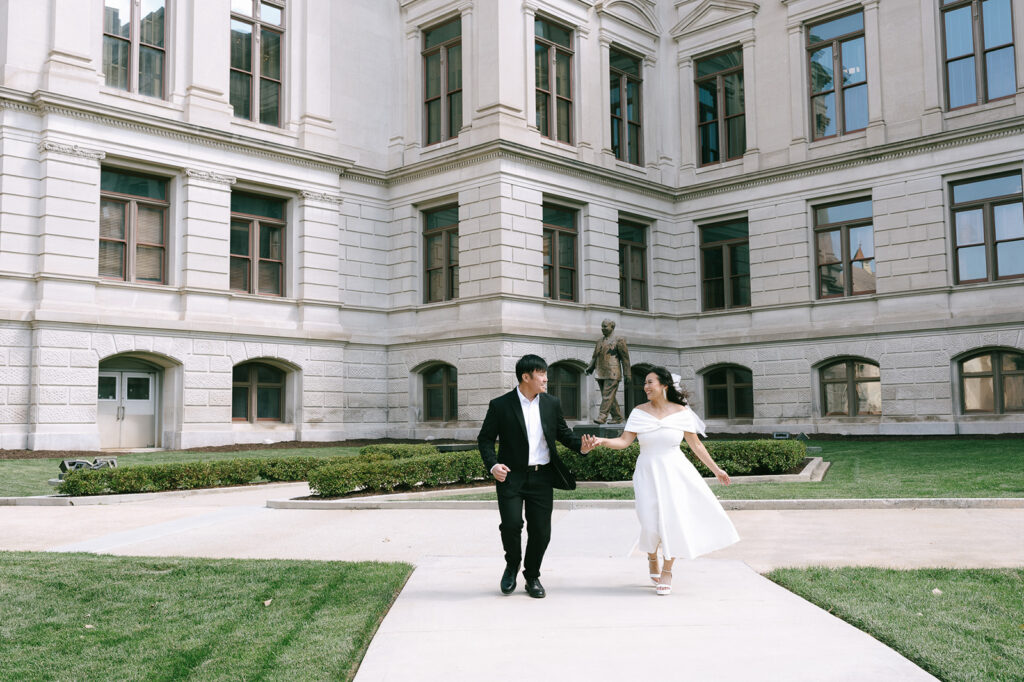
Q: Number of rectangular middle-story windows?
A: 8